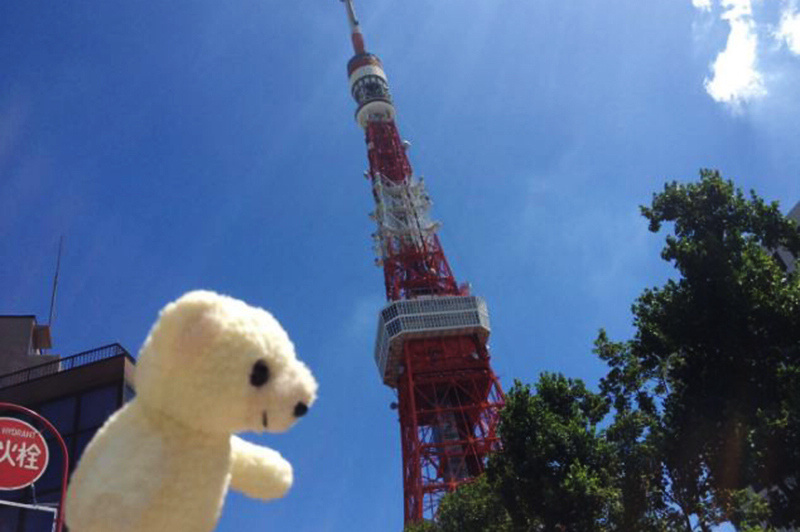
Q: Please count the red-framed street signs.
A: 1